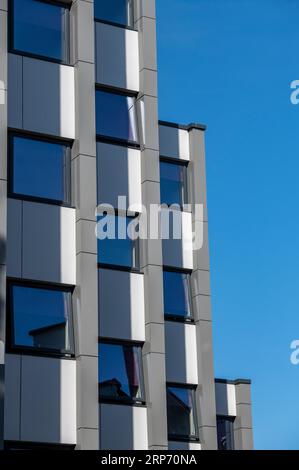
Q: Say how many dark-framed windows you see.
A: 11